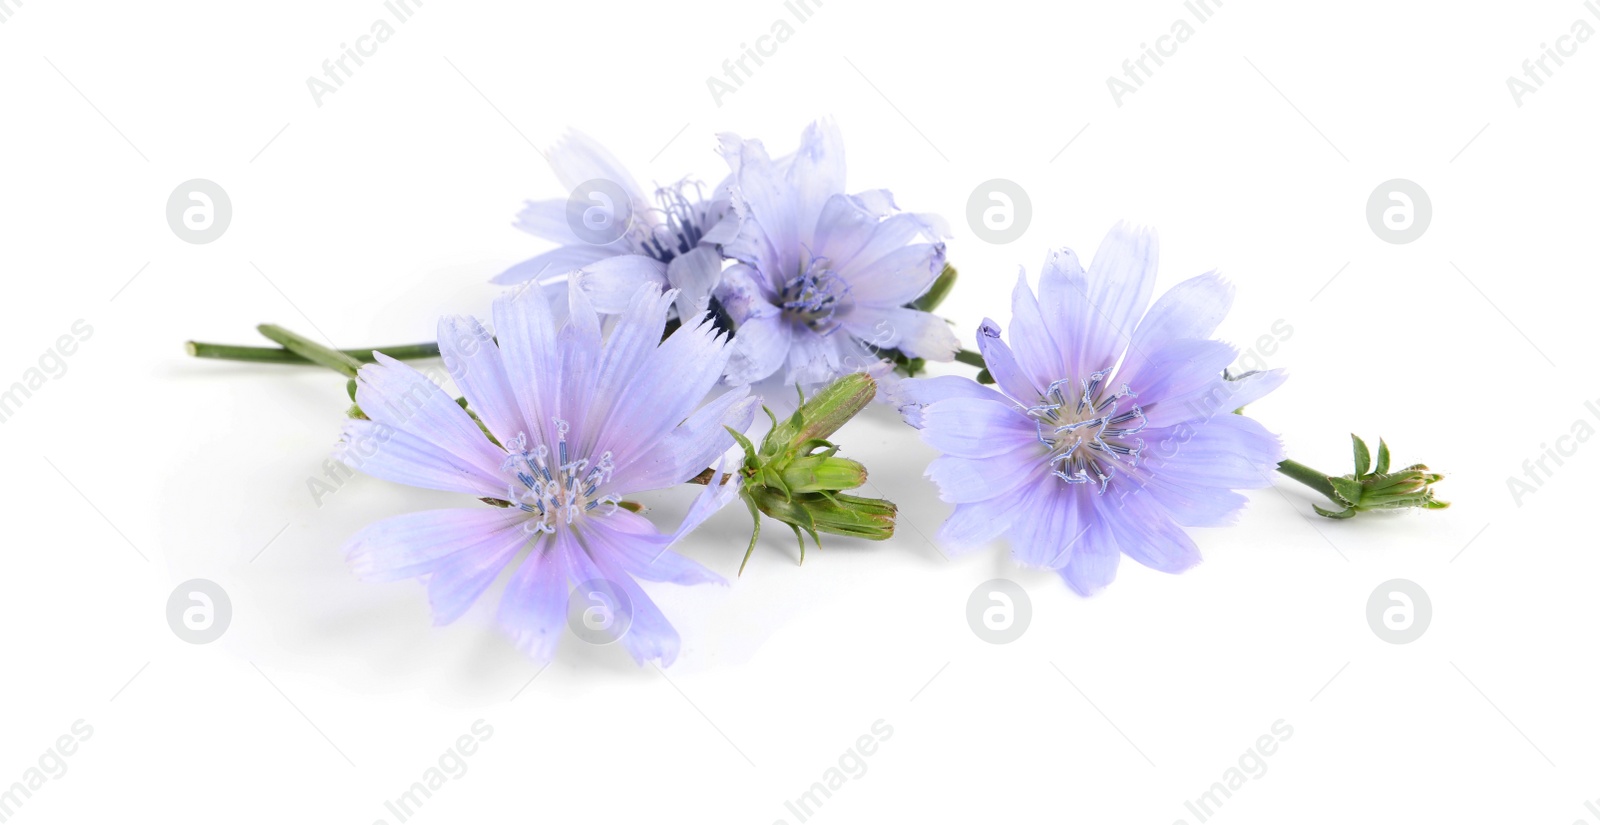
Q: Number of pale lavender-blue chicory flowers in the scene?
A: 4